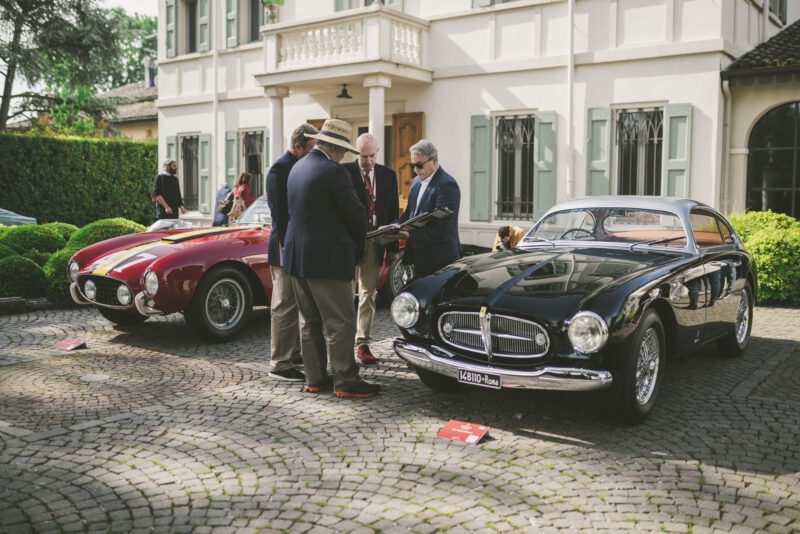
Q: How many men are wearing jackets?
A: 4